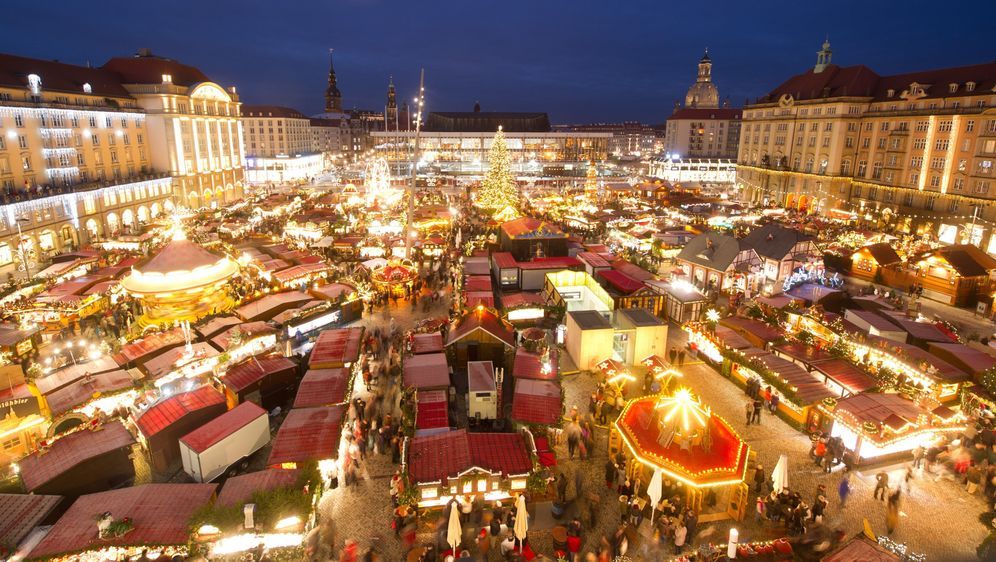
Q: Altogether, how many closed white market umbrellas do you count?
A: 4